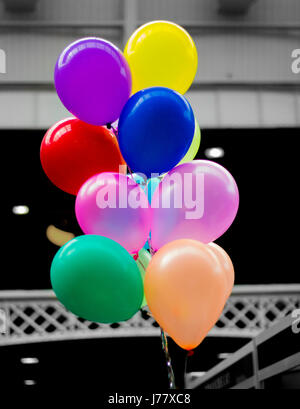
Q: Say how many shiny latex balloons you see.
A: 12